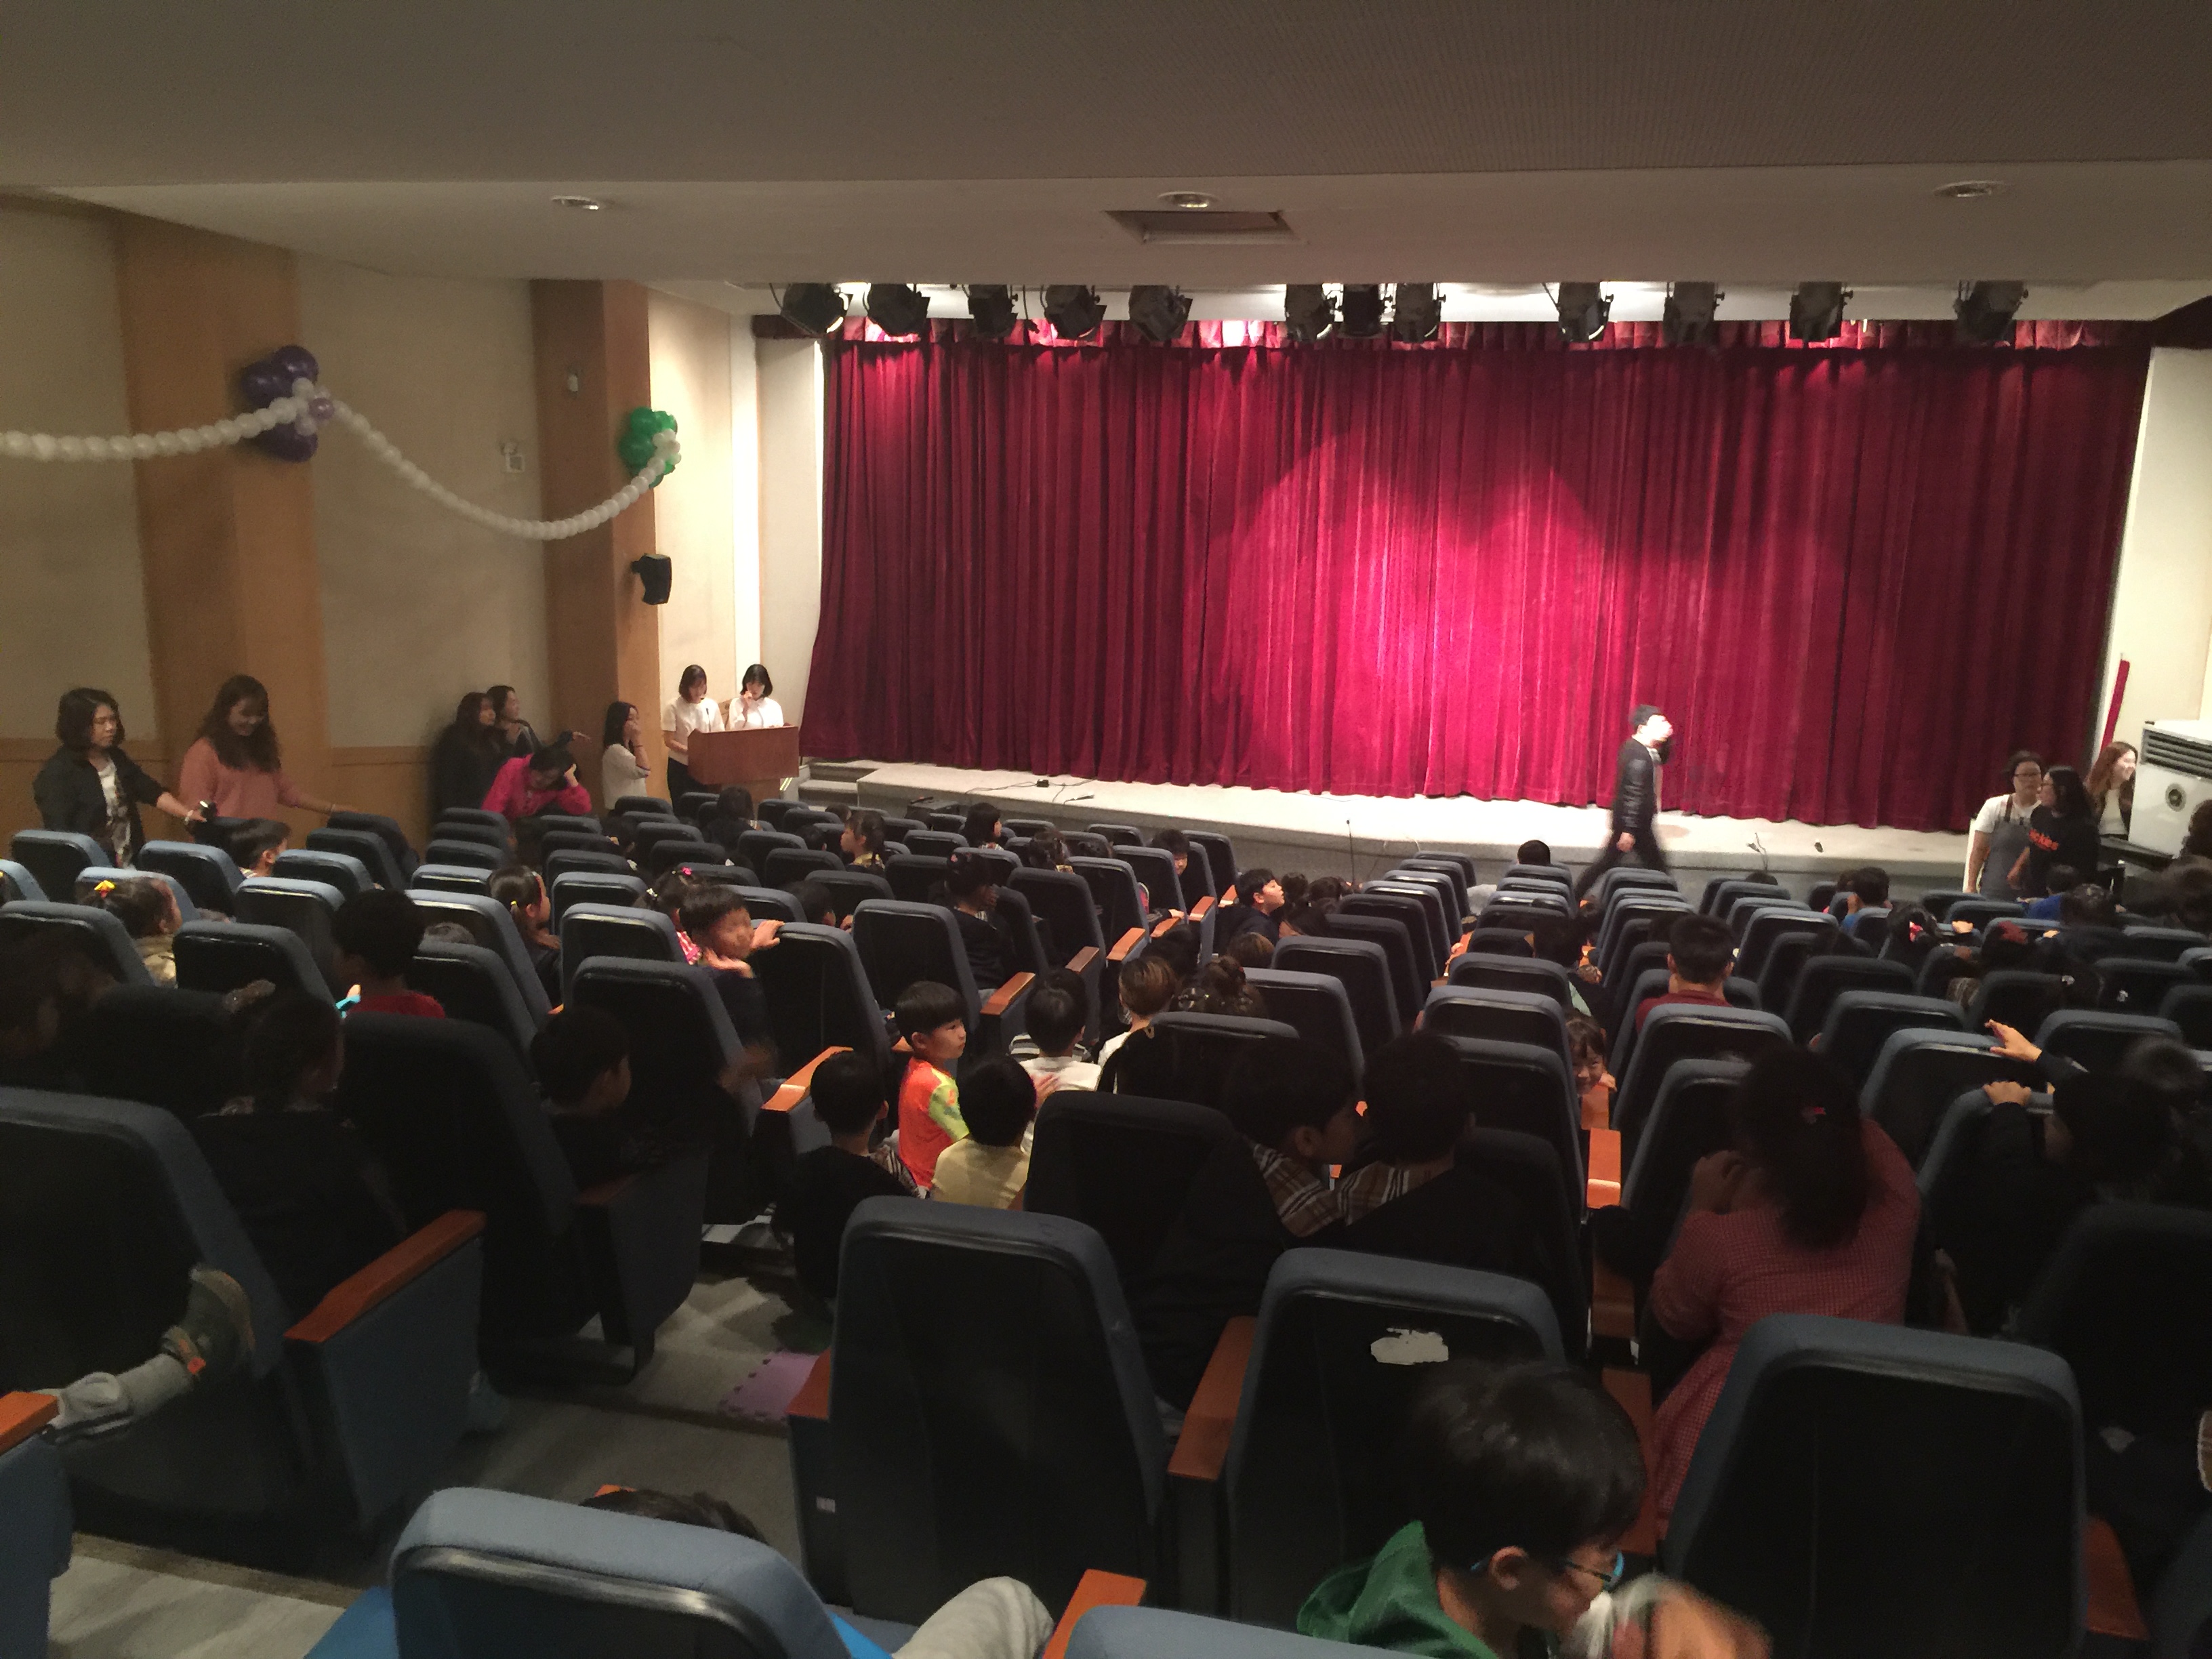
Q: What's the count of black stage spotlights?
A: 12